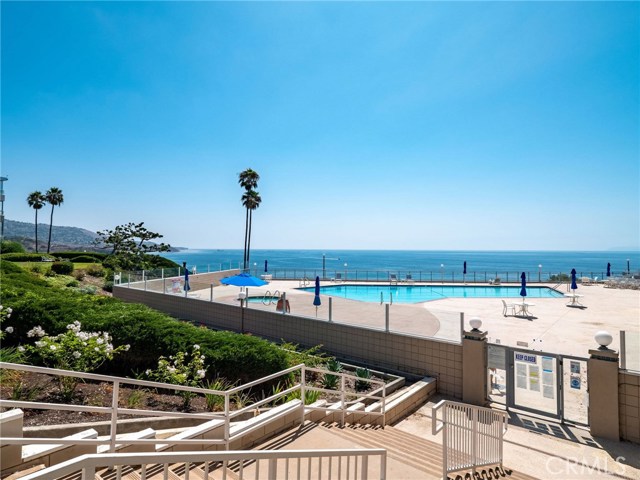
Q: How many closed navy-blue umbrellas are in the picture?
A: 7